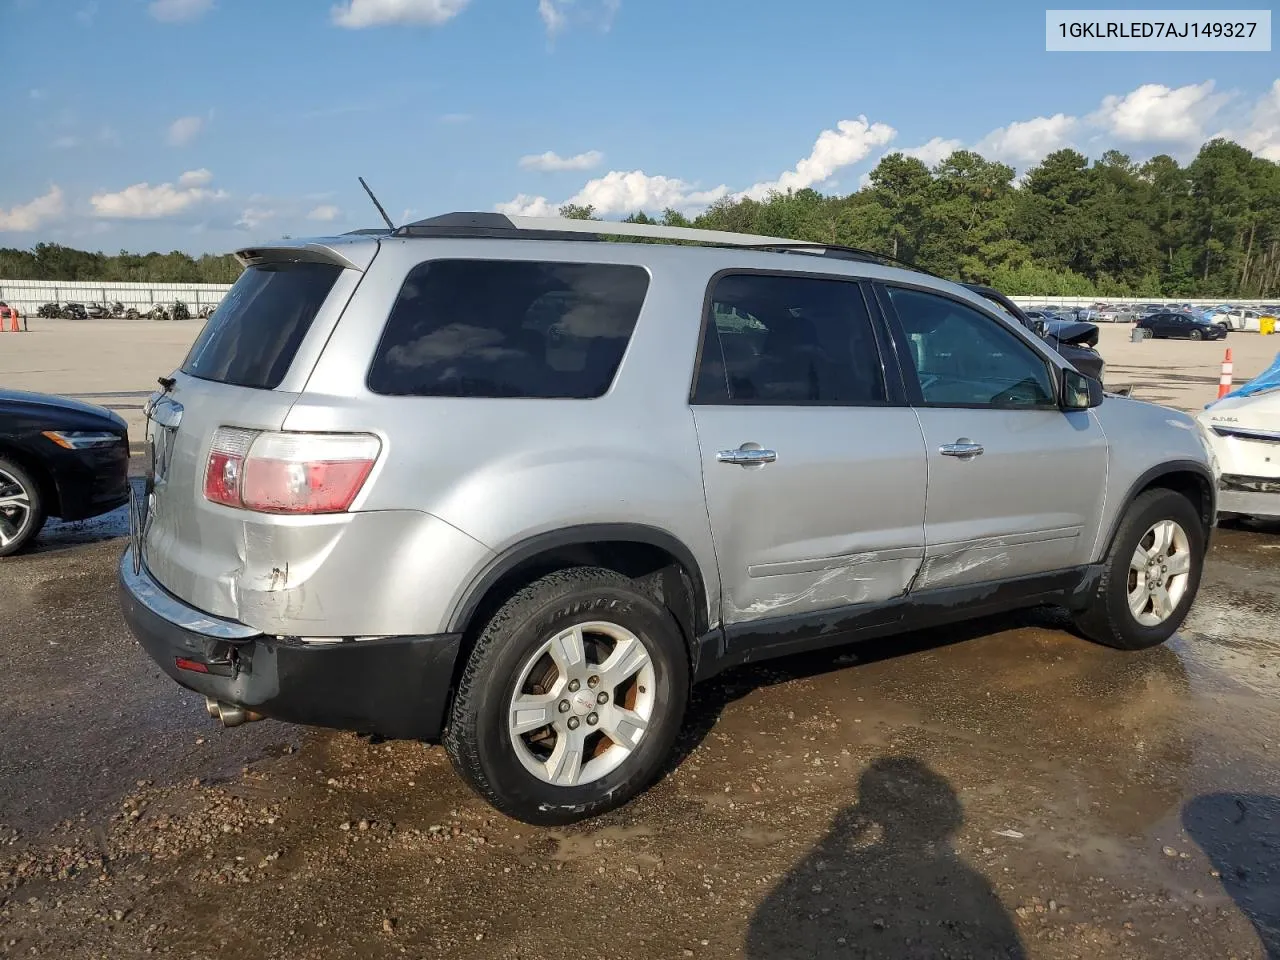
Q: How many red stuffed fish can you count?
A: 0